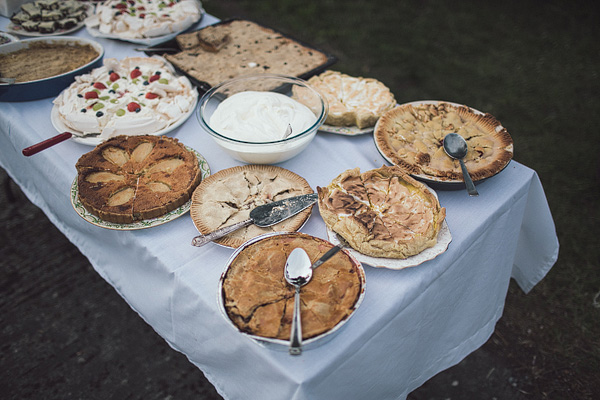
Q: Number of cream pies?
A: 2